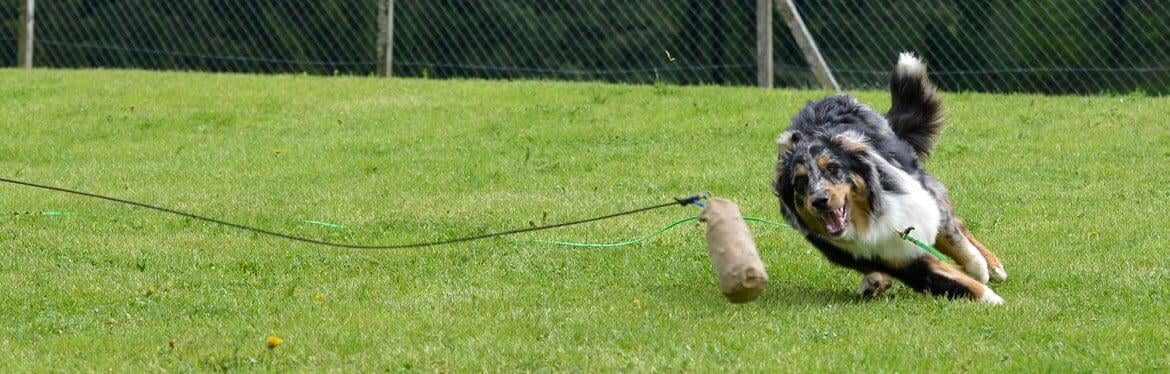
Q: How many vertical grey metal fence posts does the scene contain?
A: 3